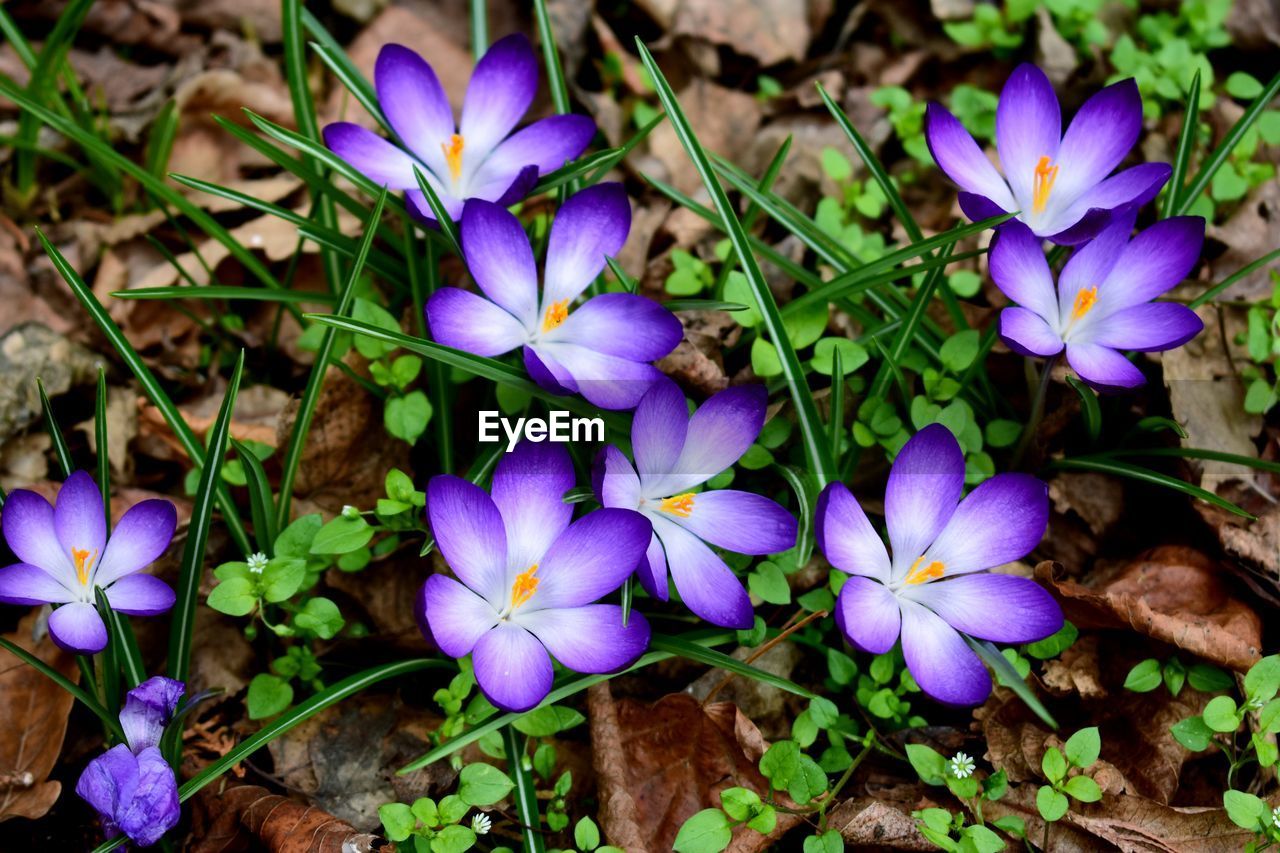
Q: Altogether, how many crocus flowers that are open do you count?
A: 8